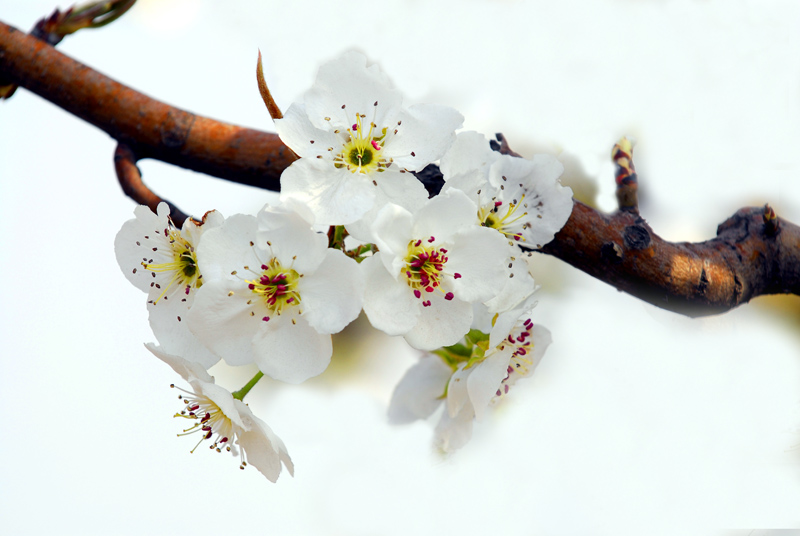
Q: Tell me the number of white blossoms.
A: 7